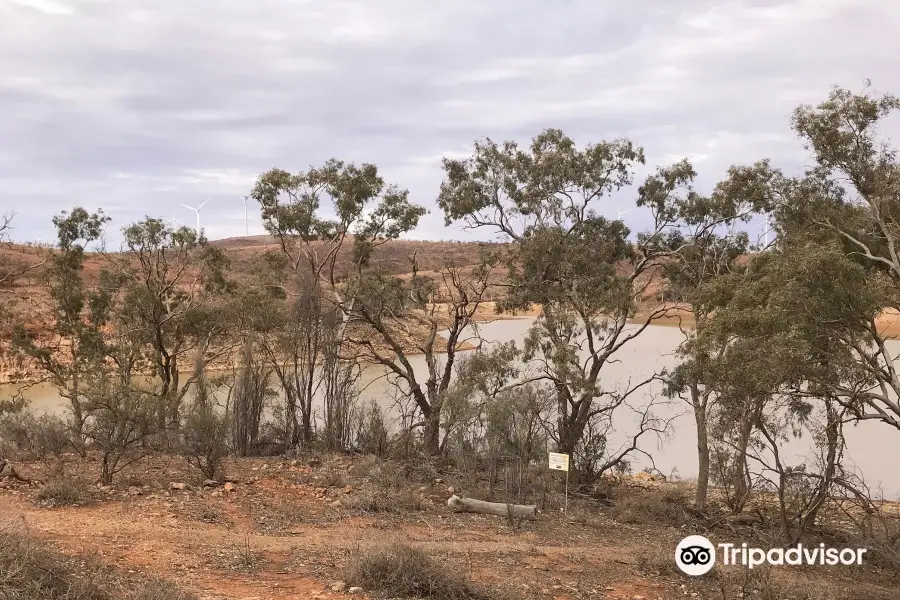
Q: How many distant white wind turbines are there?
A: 5